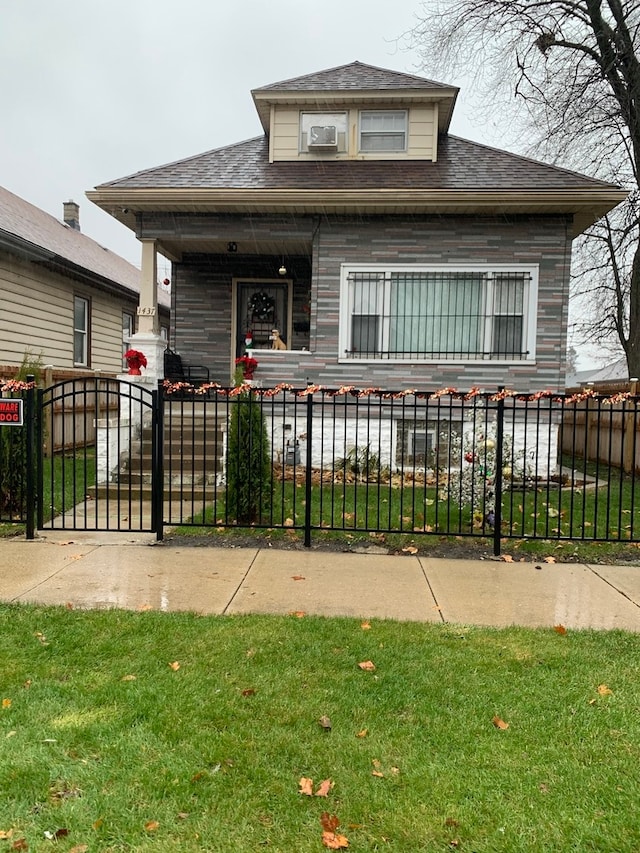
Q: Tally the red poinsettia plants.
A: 2